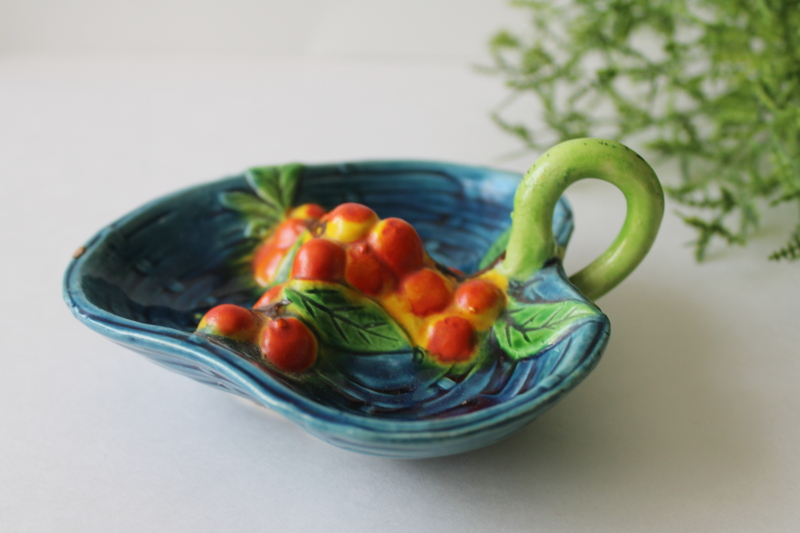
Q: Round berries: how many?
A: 13